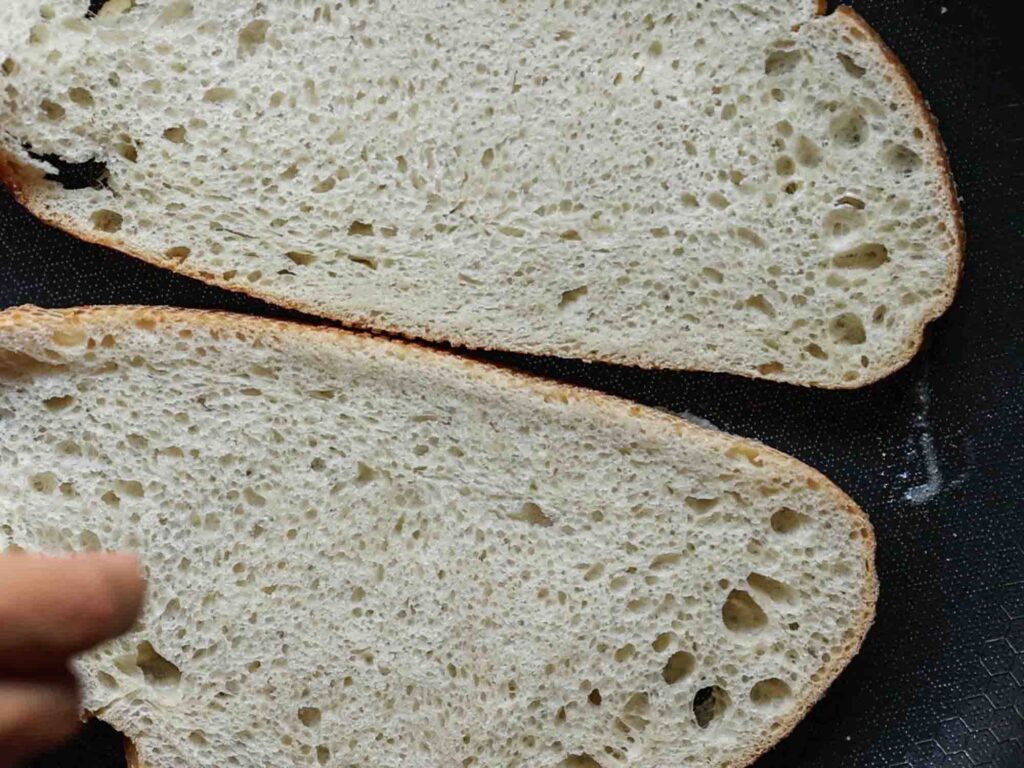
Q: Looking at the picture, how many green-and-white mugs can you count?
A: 0